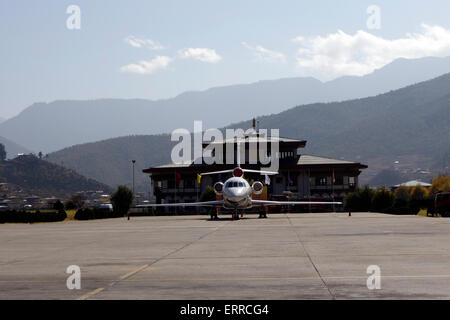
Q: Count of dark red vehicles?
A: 1